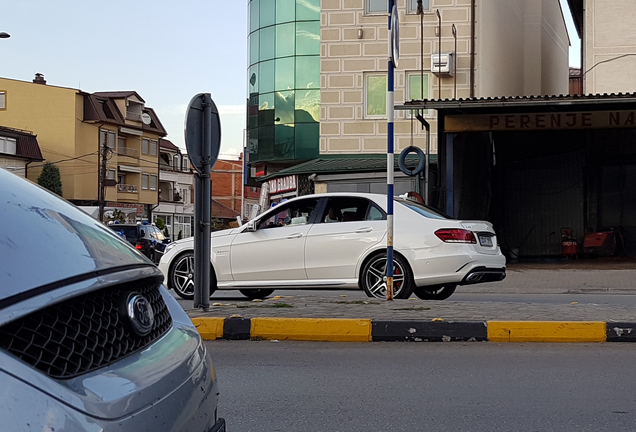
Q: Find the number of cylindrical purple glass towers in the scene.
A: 0